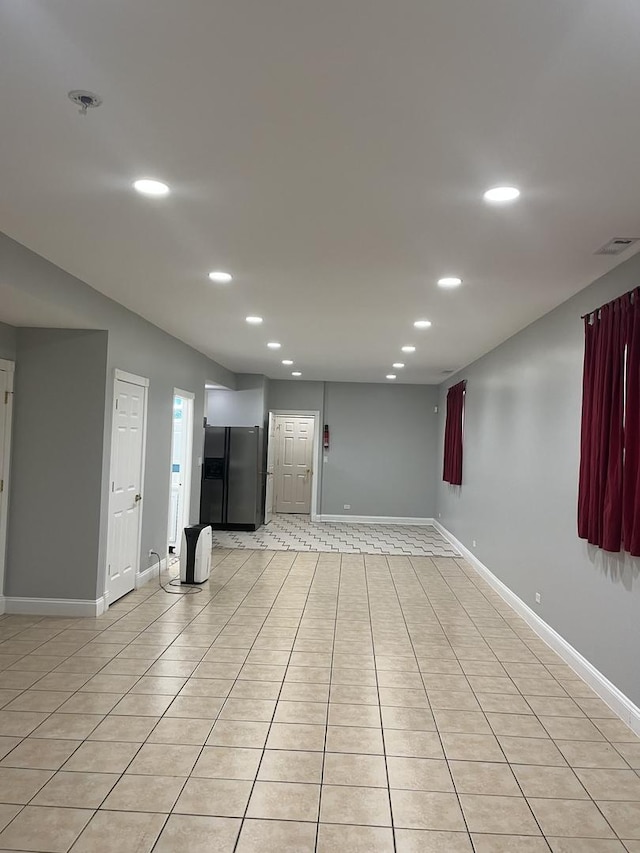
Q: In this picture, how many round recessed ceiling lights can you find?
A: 12